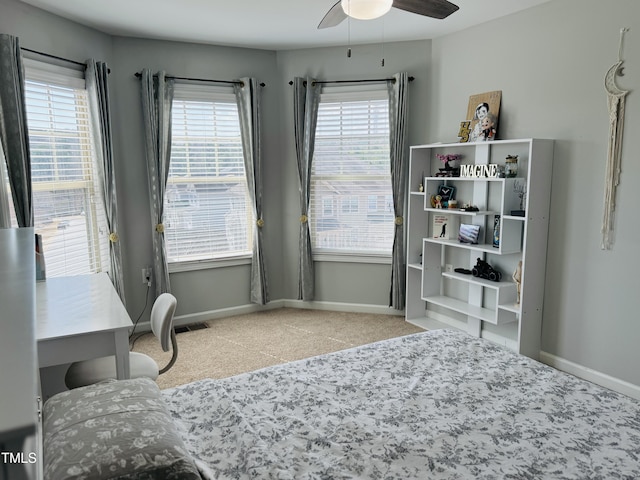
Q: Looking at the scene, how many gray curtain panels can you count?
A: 6